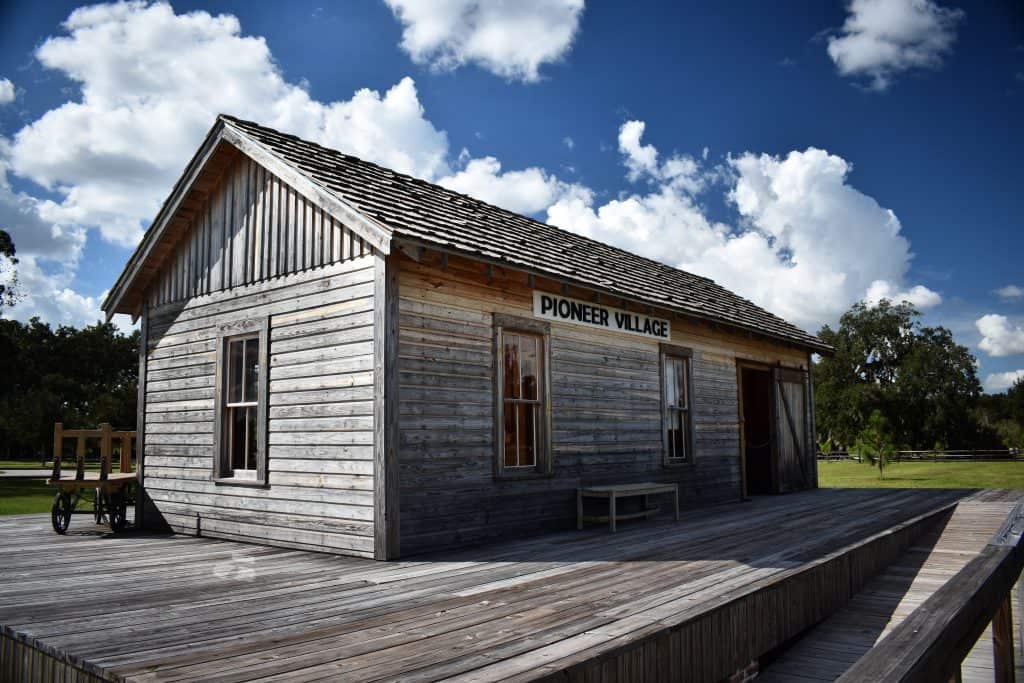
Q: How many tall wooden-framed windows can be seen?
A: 3